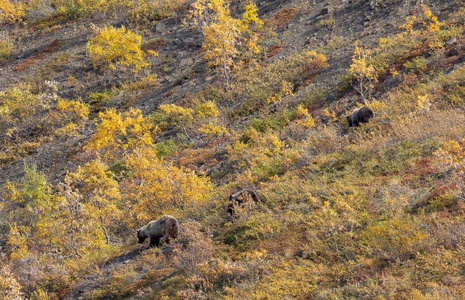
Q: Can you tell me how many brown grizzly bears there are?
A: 3